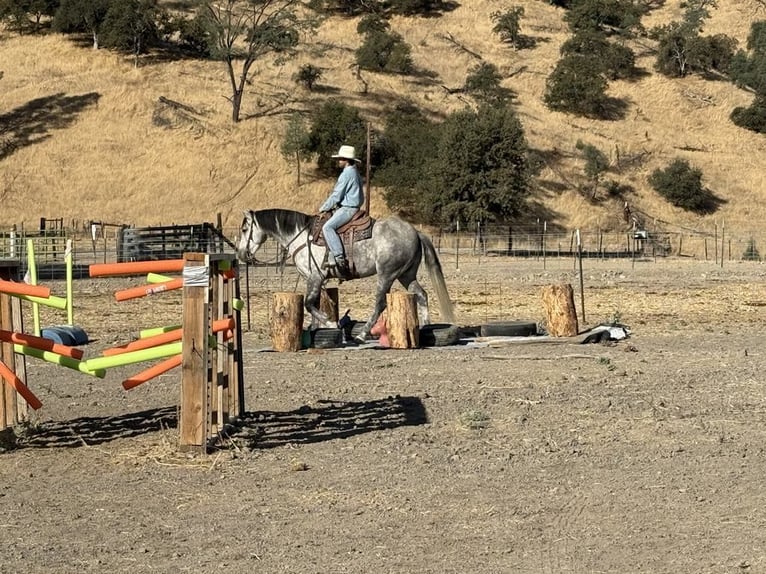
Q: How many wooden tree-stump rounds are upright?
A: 4